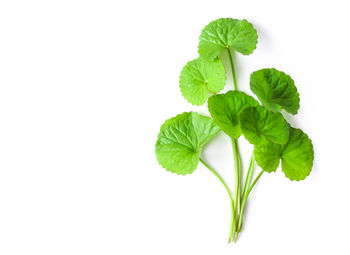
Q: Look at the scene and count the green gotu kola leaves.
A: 7